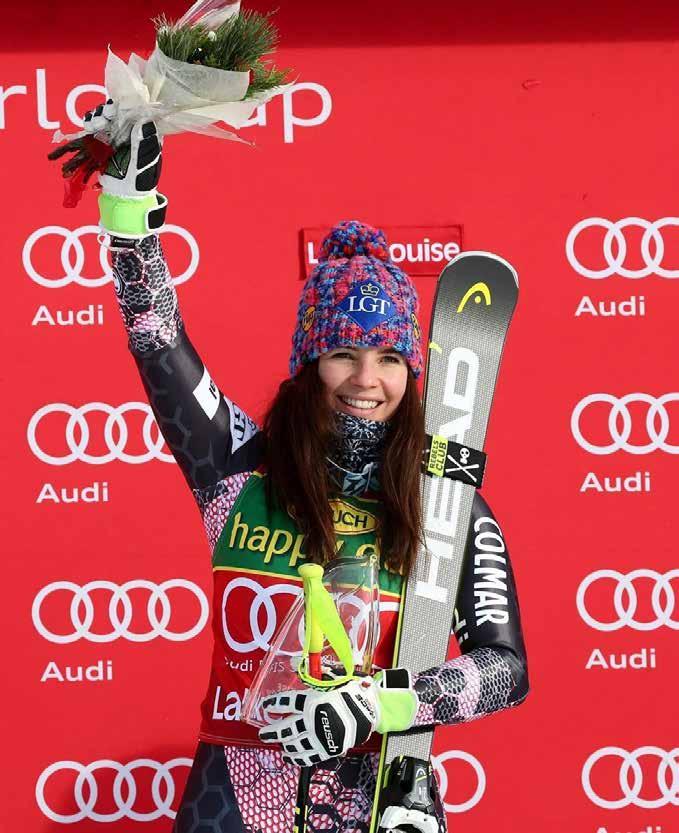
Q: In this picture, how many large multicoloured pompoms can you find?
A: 1